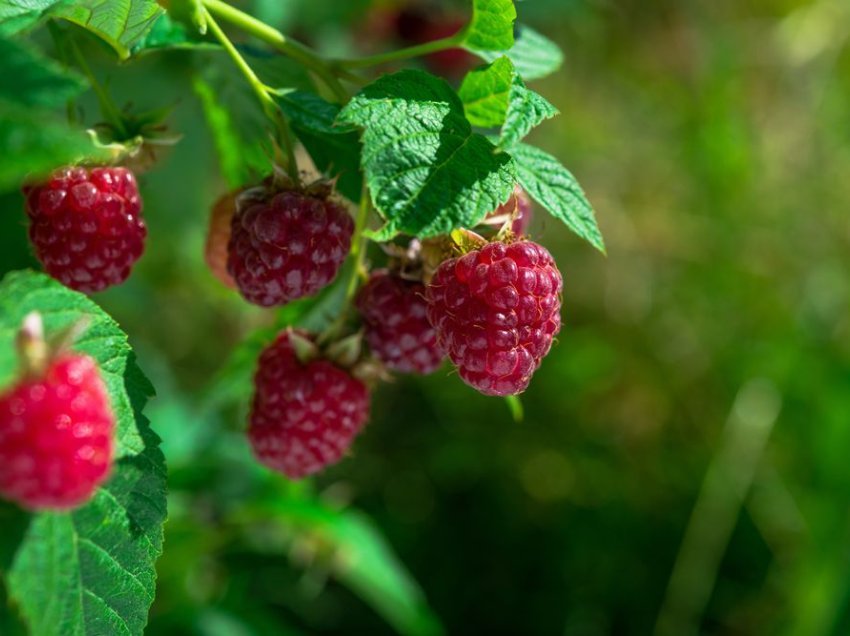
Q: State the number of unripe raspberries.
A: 1